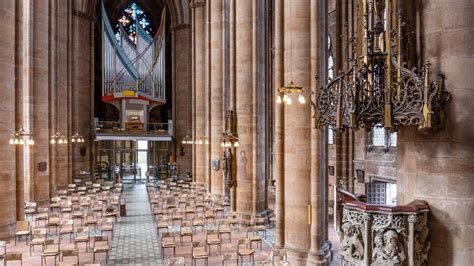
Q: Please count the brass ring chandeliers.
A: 7